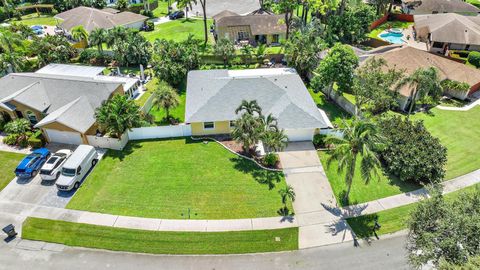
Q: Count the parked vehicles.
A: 4